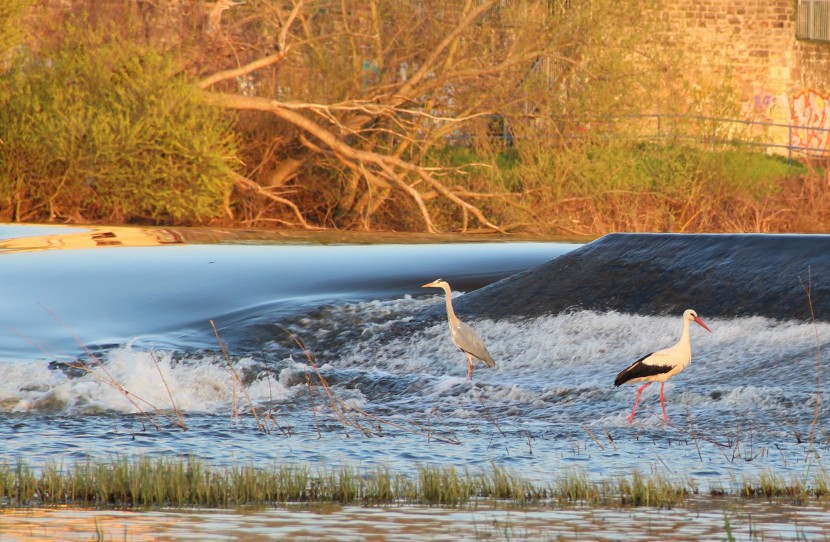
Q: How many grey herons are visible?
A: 1